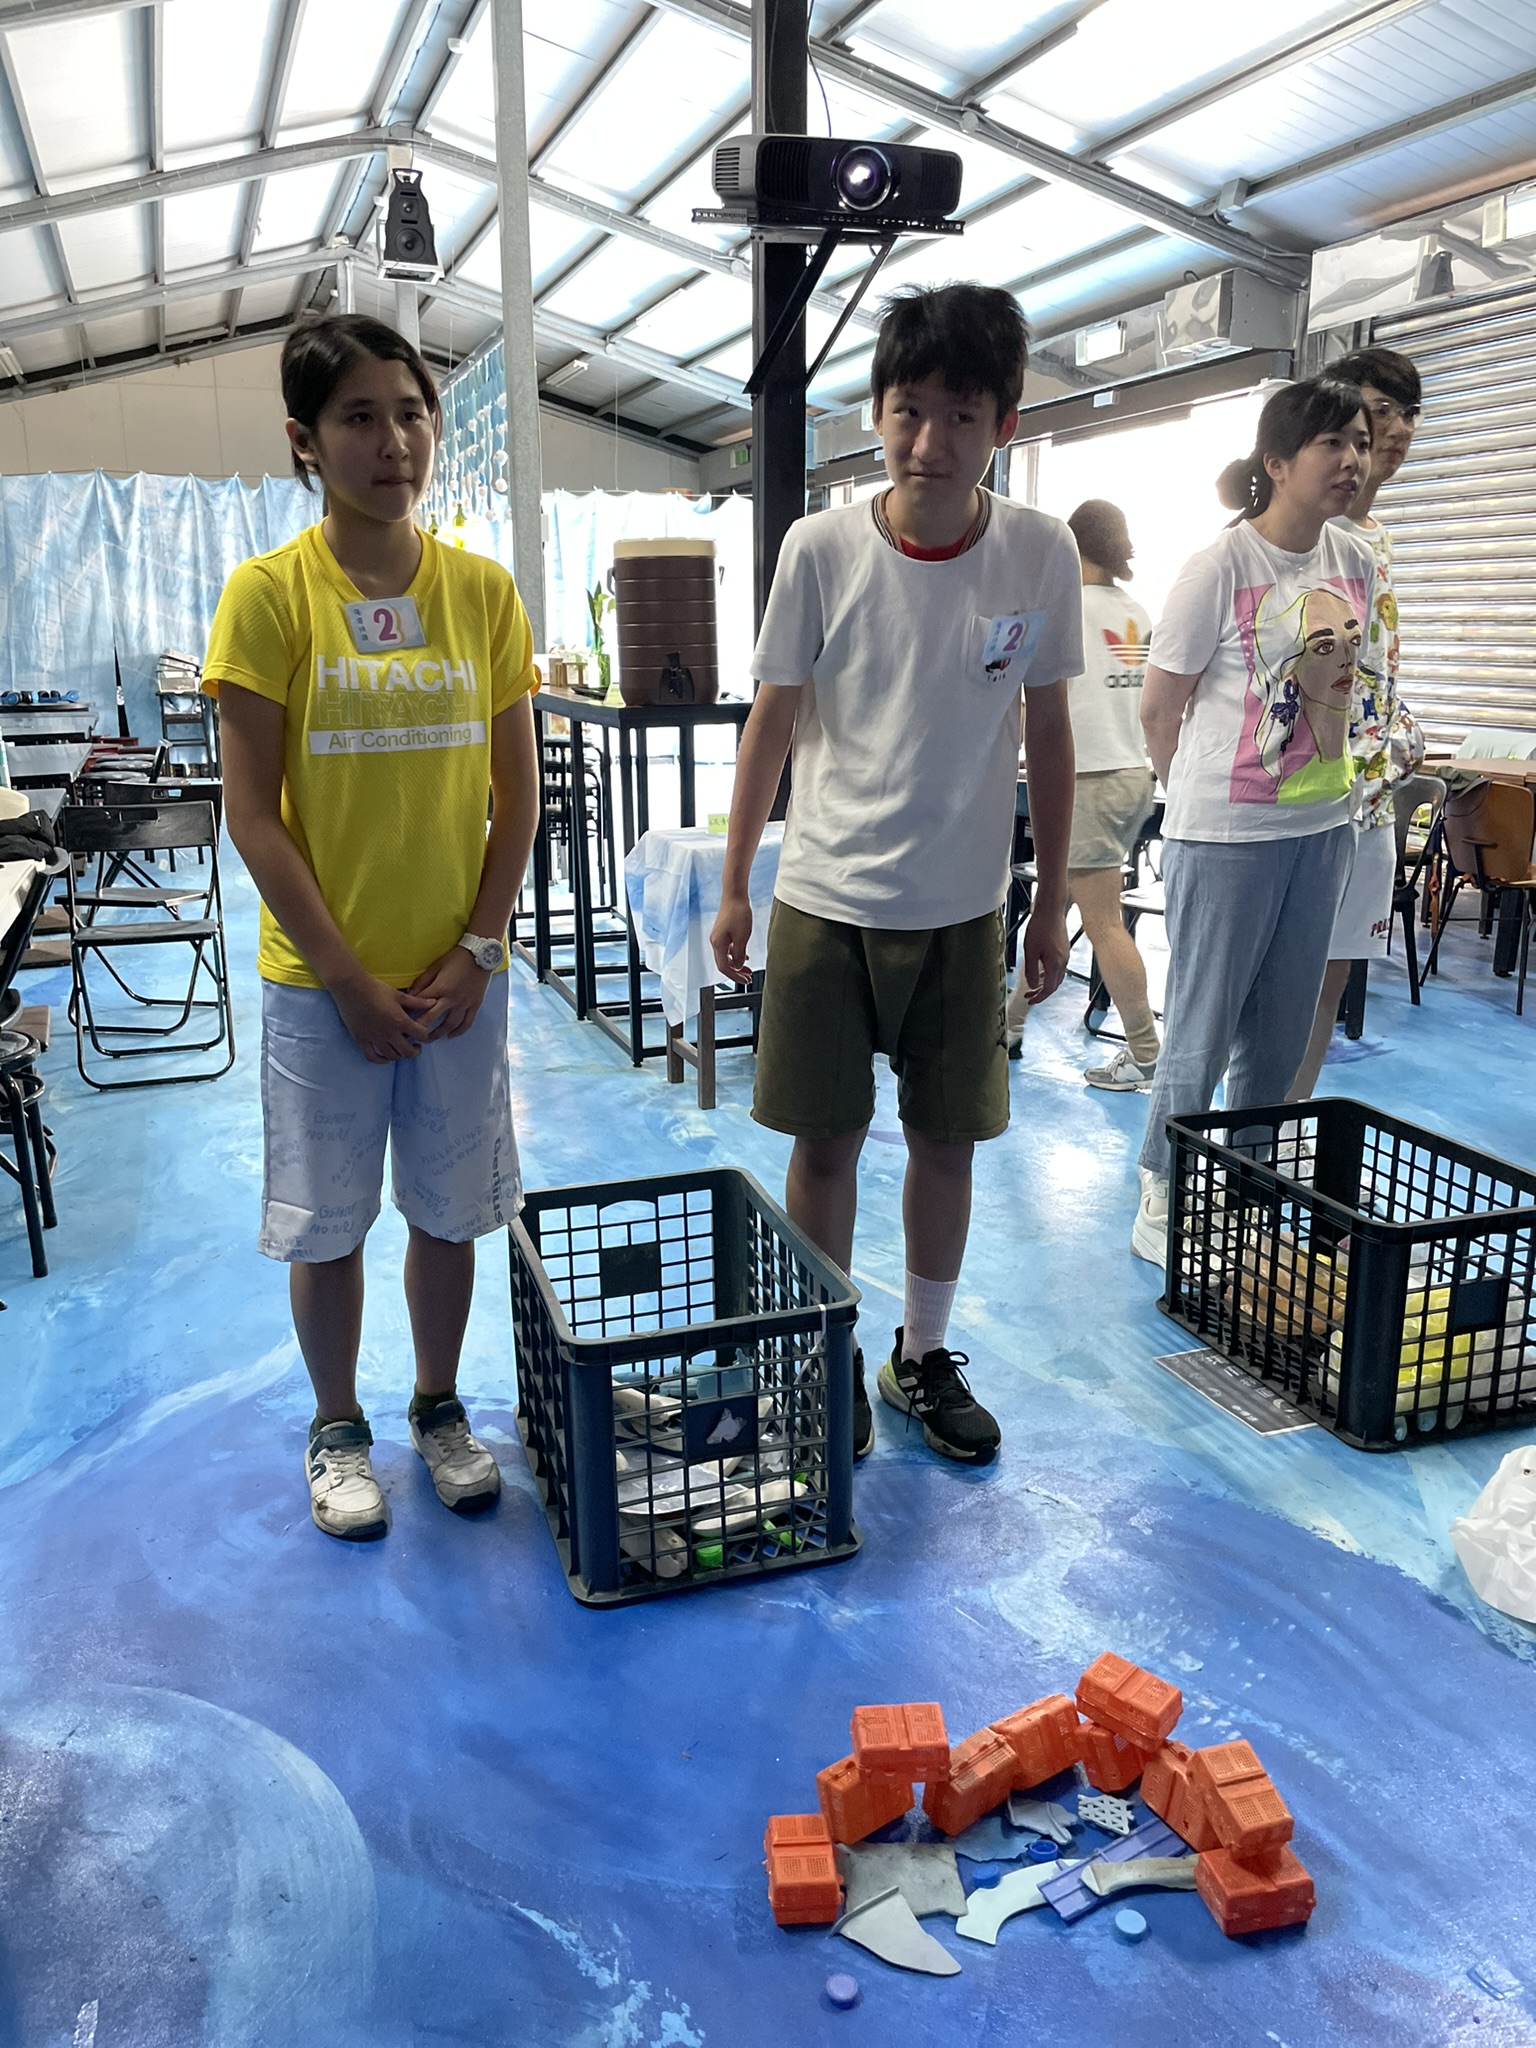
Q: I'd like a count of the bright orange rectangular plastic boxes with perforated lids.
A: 10